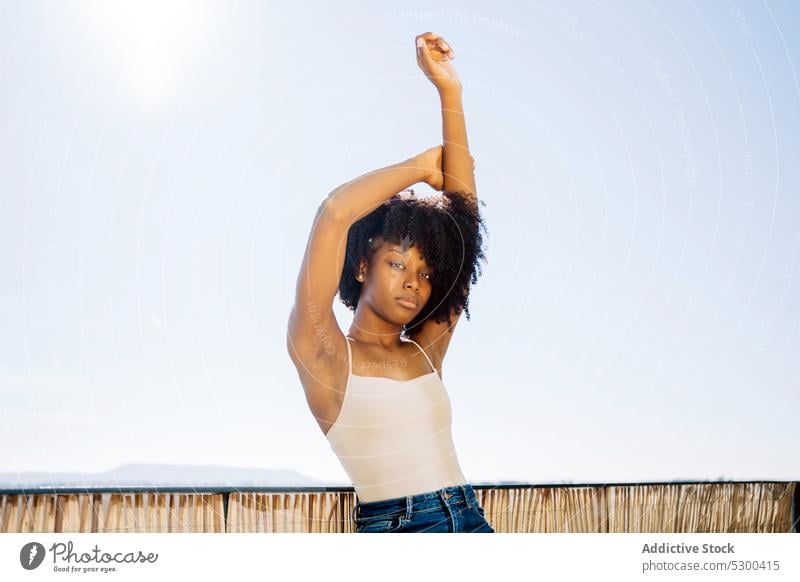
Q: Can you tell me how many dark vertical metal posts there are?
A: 2